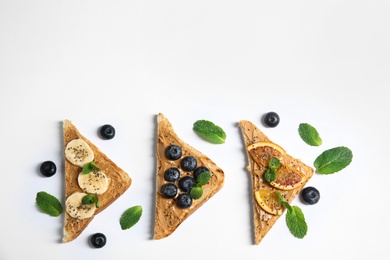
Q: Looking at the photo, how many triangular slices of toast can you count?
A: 3